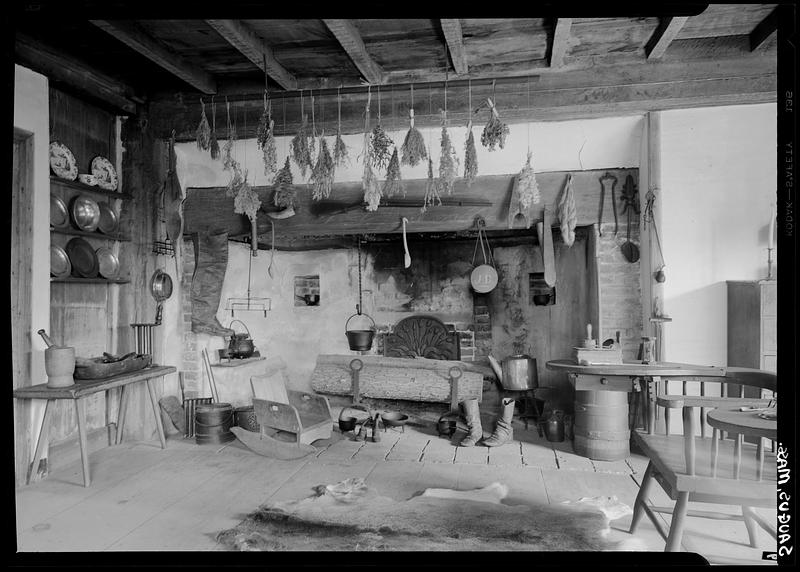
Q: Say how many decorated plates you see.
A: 2